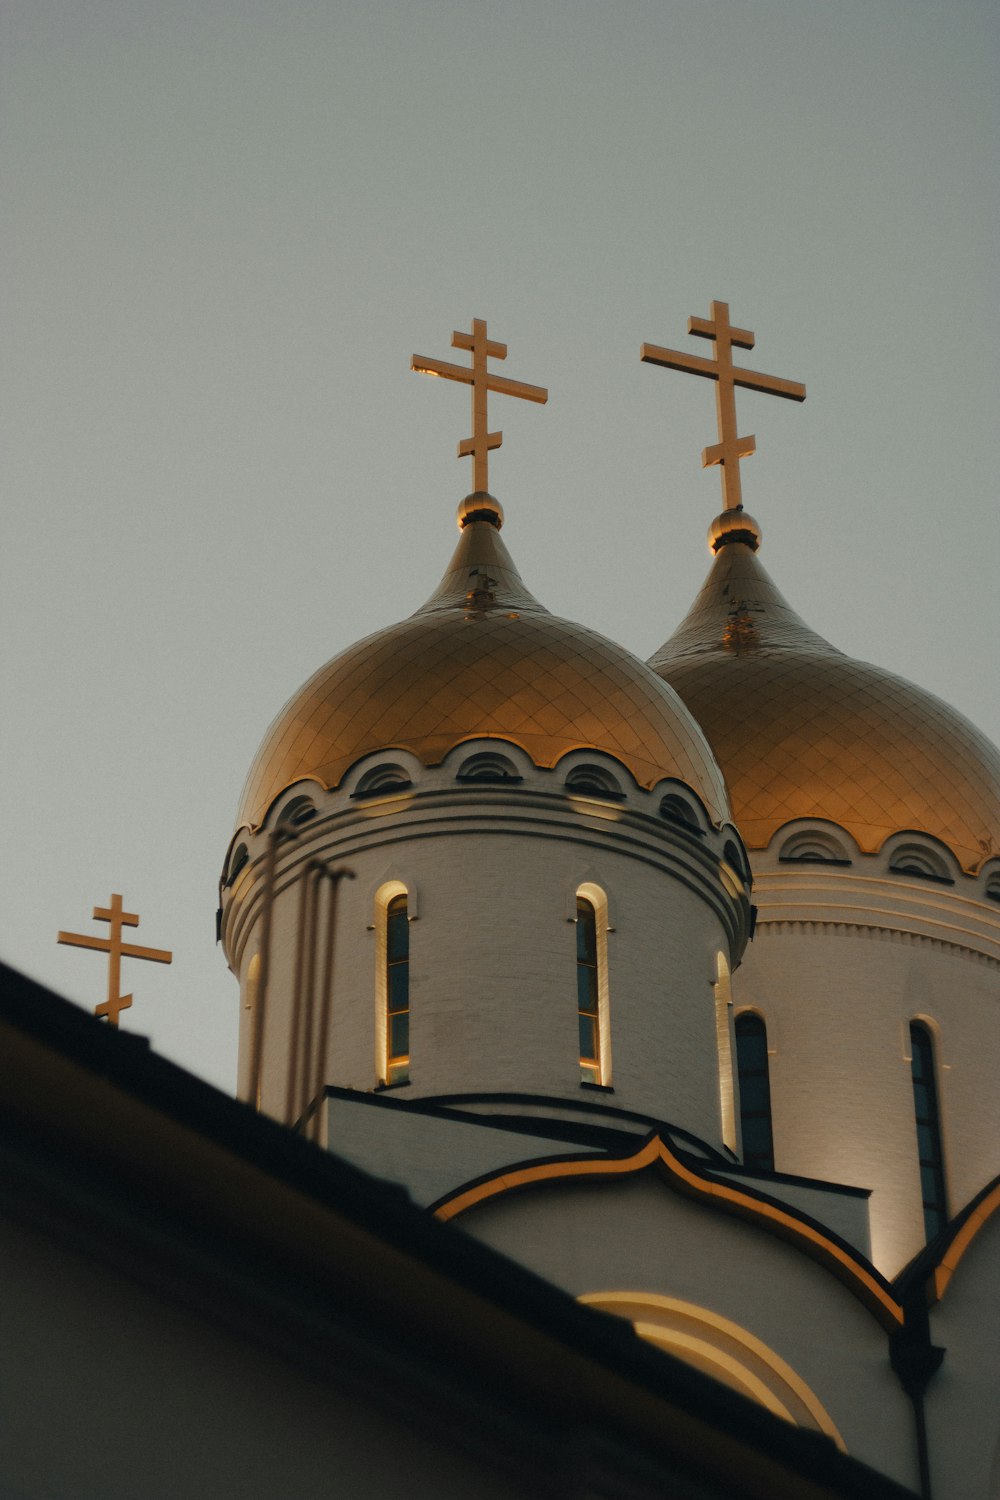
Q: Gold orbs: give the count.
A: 2